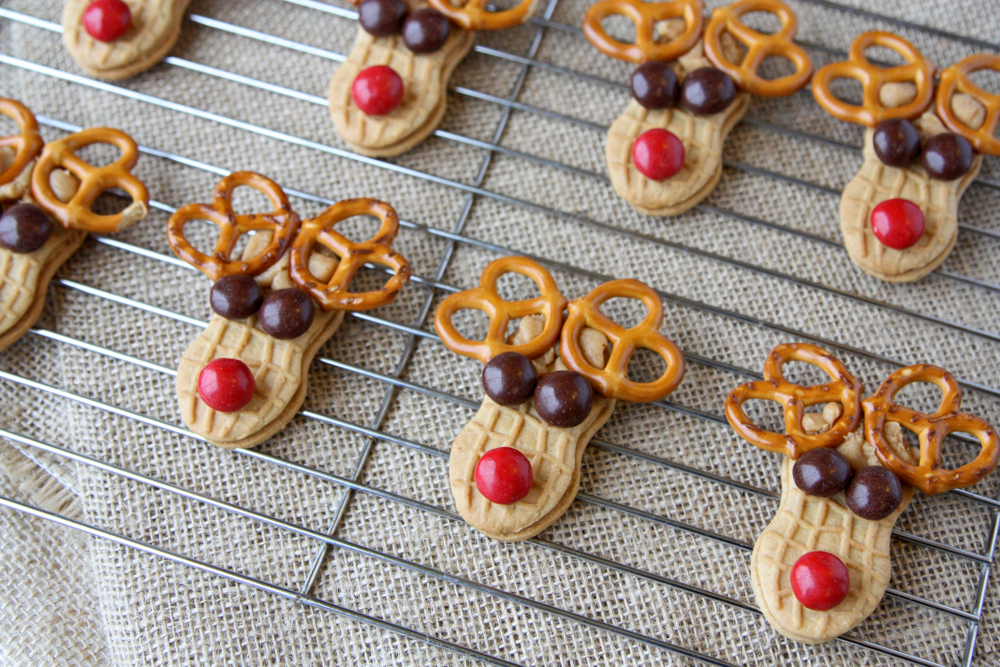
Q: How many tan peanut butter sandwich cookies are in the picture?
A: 8